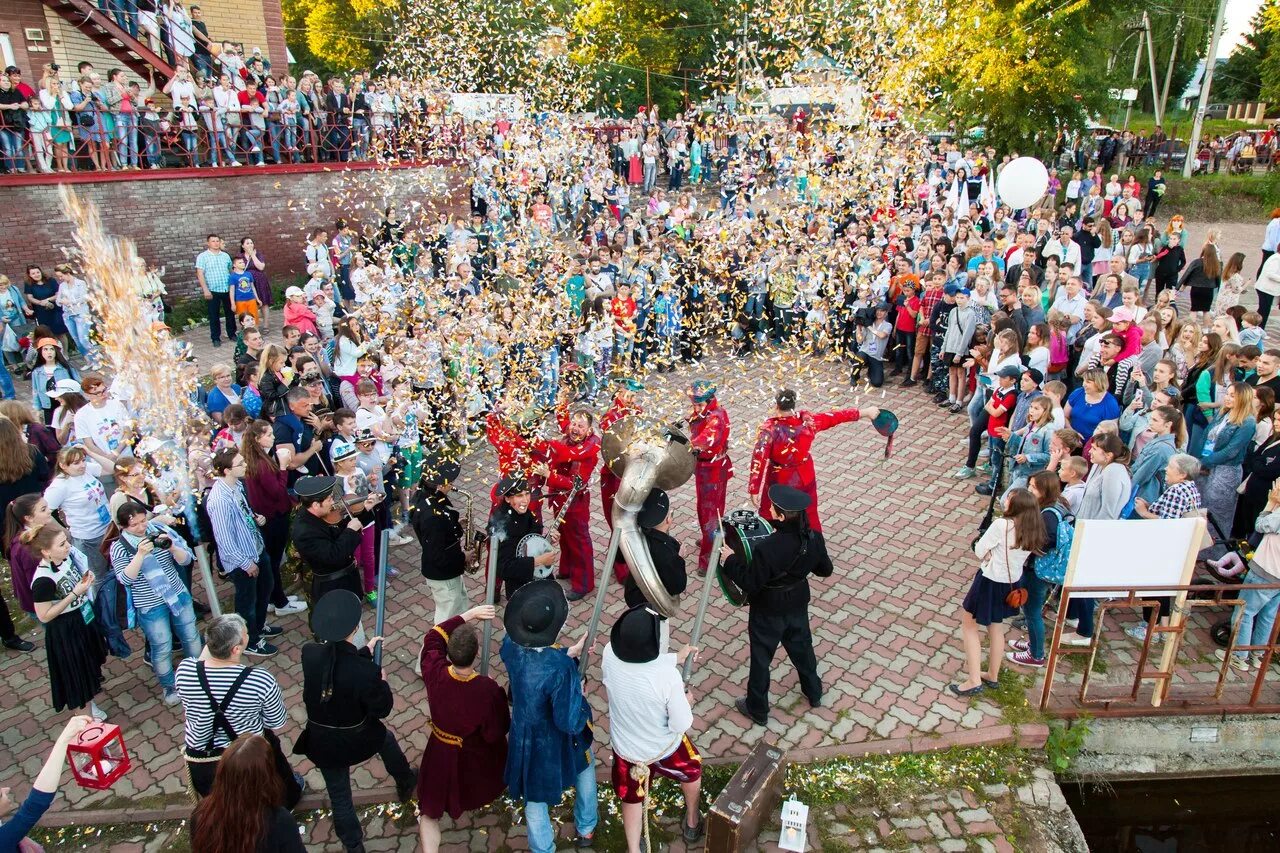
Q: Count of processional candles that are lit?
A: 0